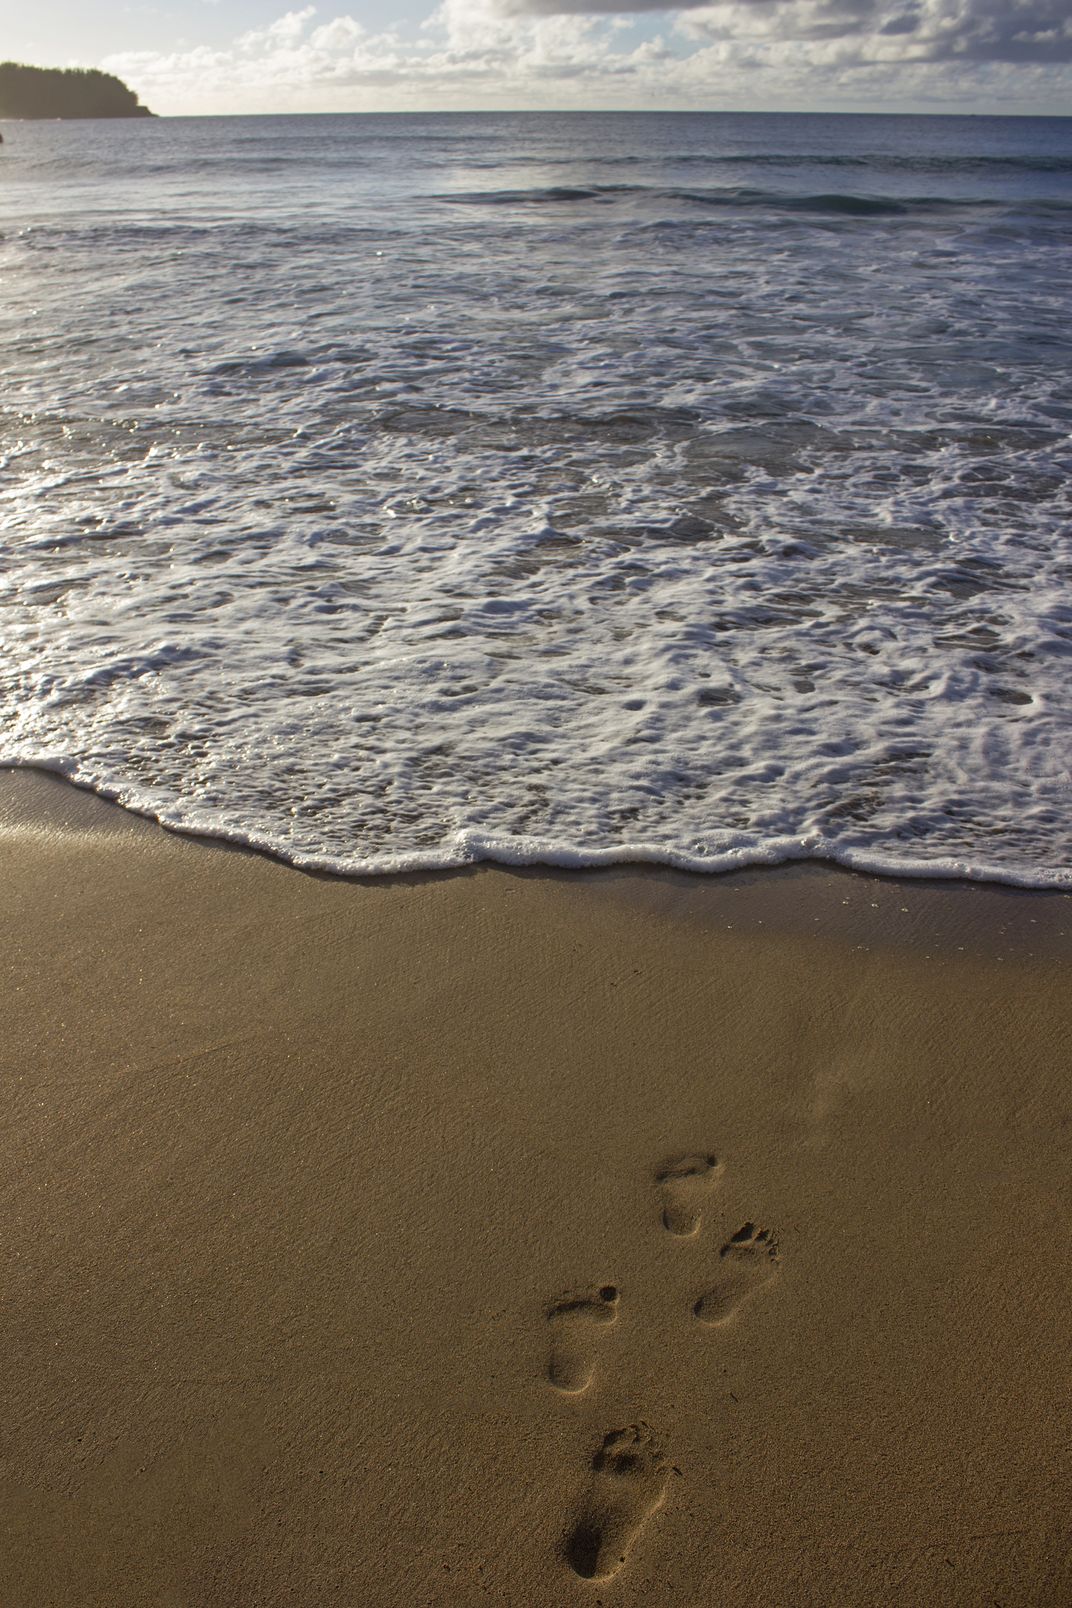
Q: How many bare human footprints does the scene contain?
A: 4